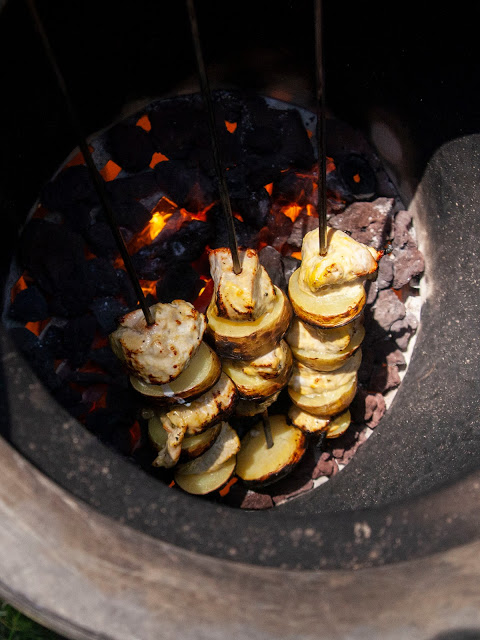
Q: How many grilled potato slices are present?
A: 10